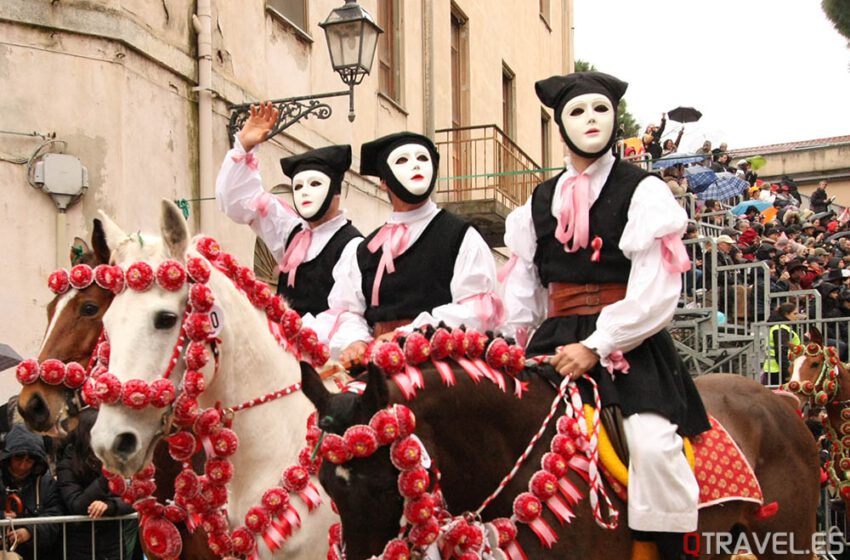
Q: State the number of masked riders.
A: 3